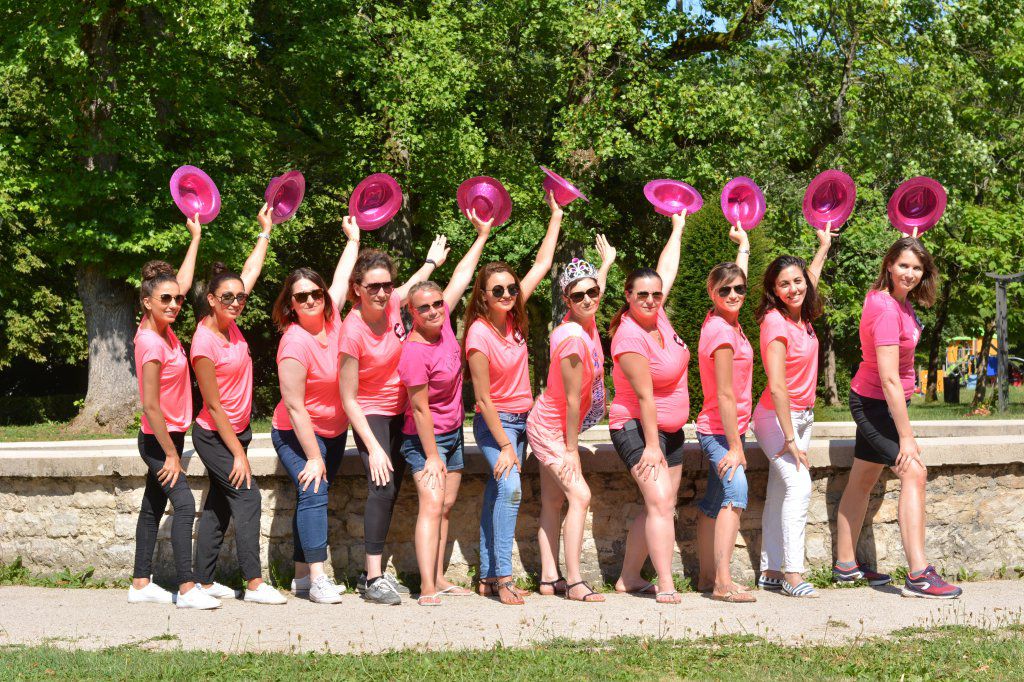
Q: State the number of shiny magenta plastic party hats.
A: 9